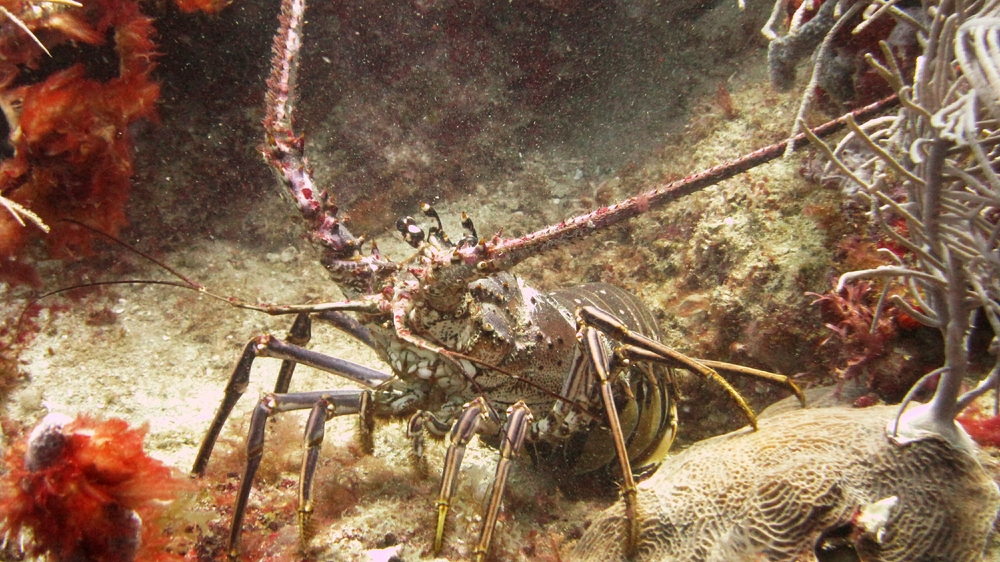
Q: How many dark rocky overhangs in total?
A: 1